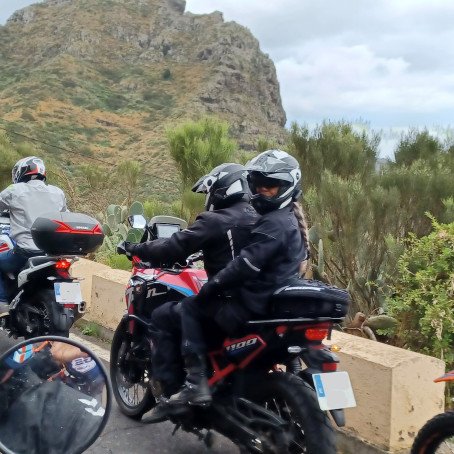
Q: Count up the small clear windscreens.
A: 1